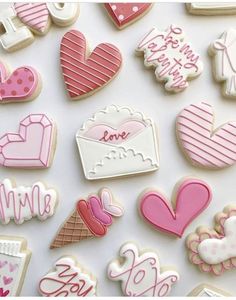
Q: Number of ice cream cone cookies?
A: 1